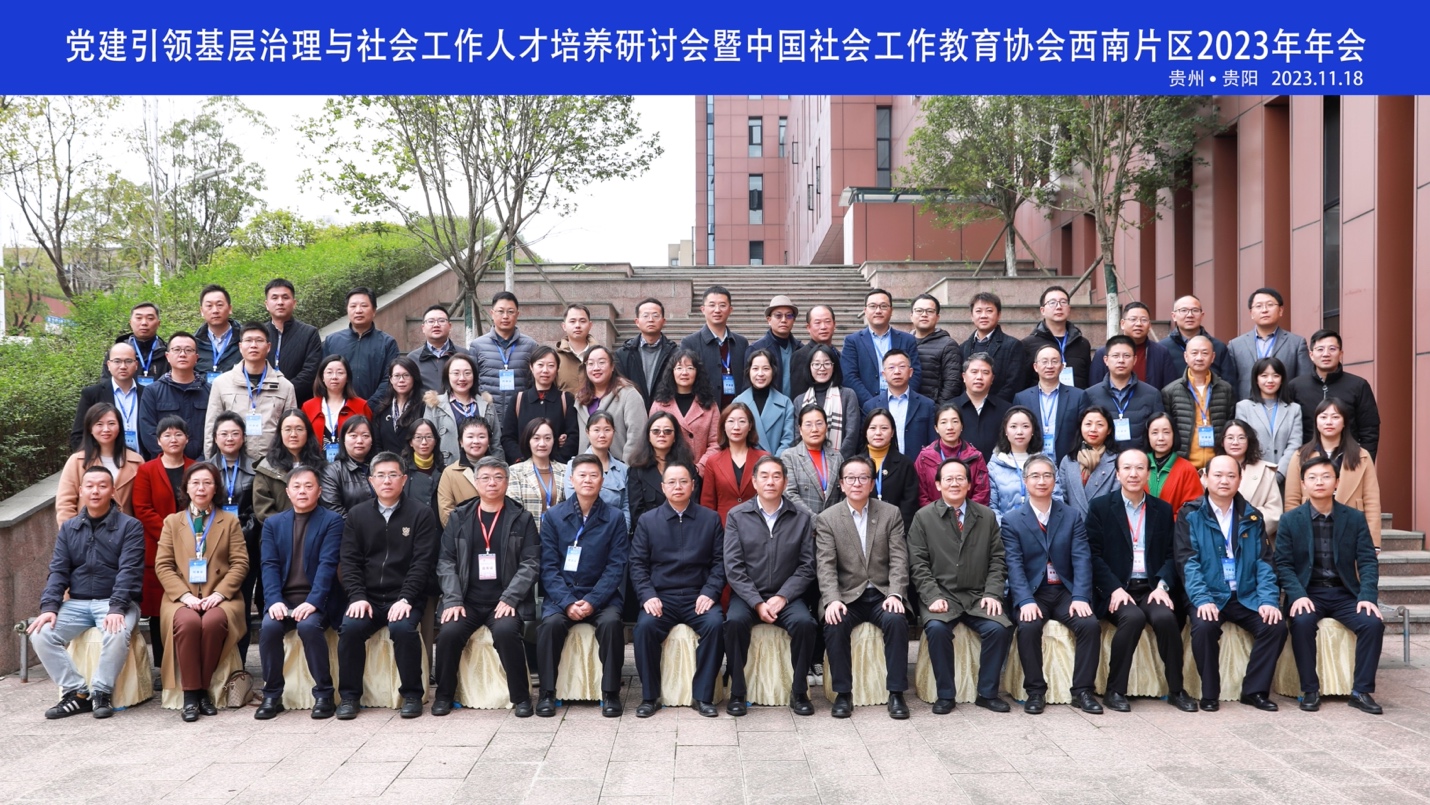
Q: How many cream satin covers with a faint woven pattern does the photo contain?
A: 14